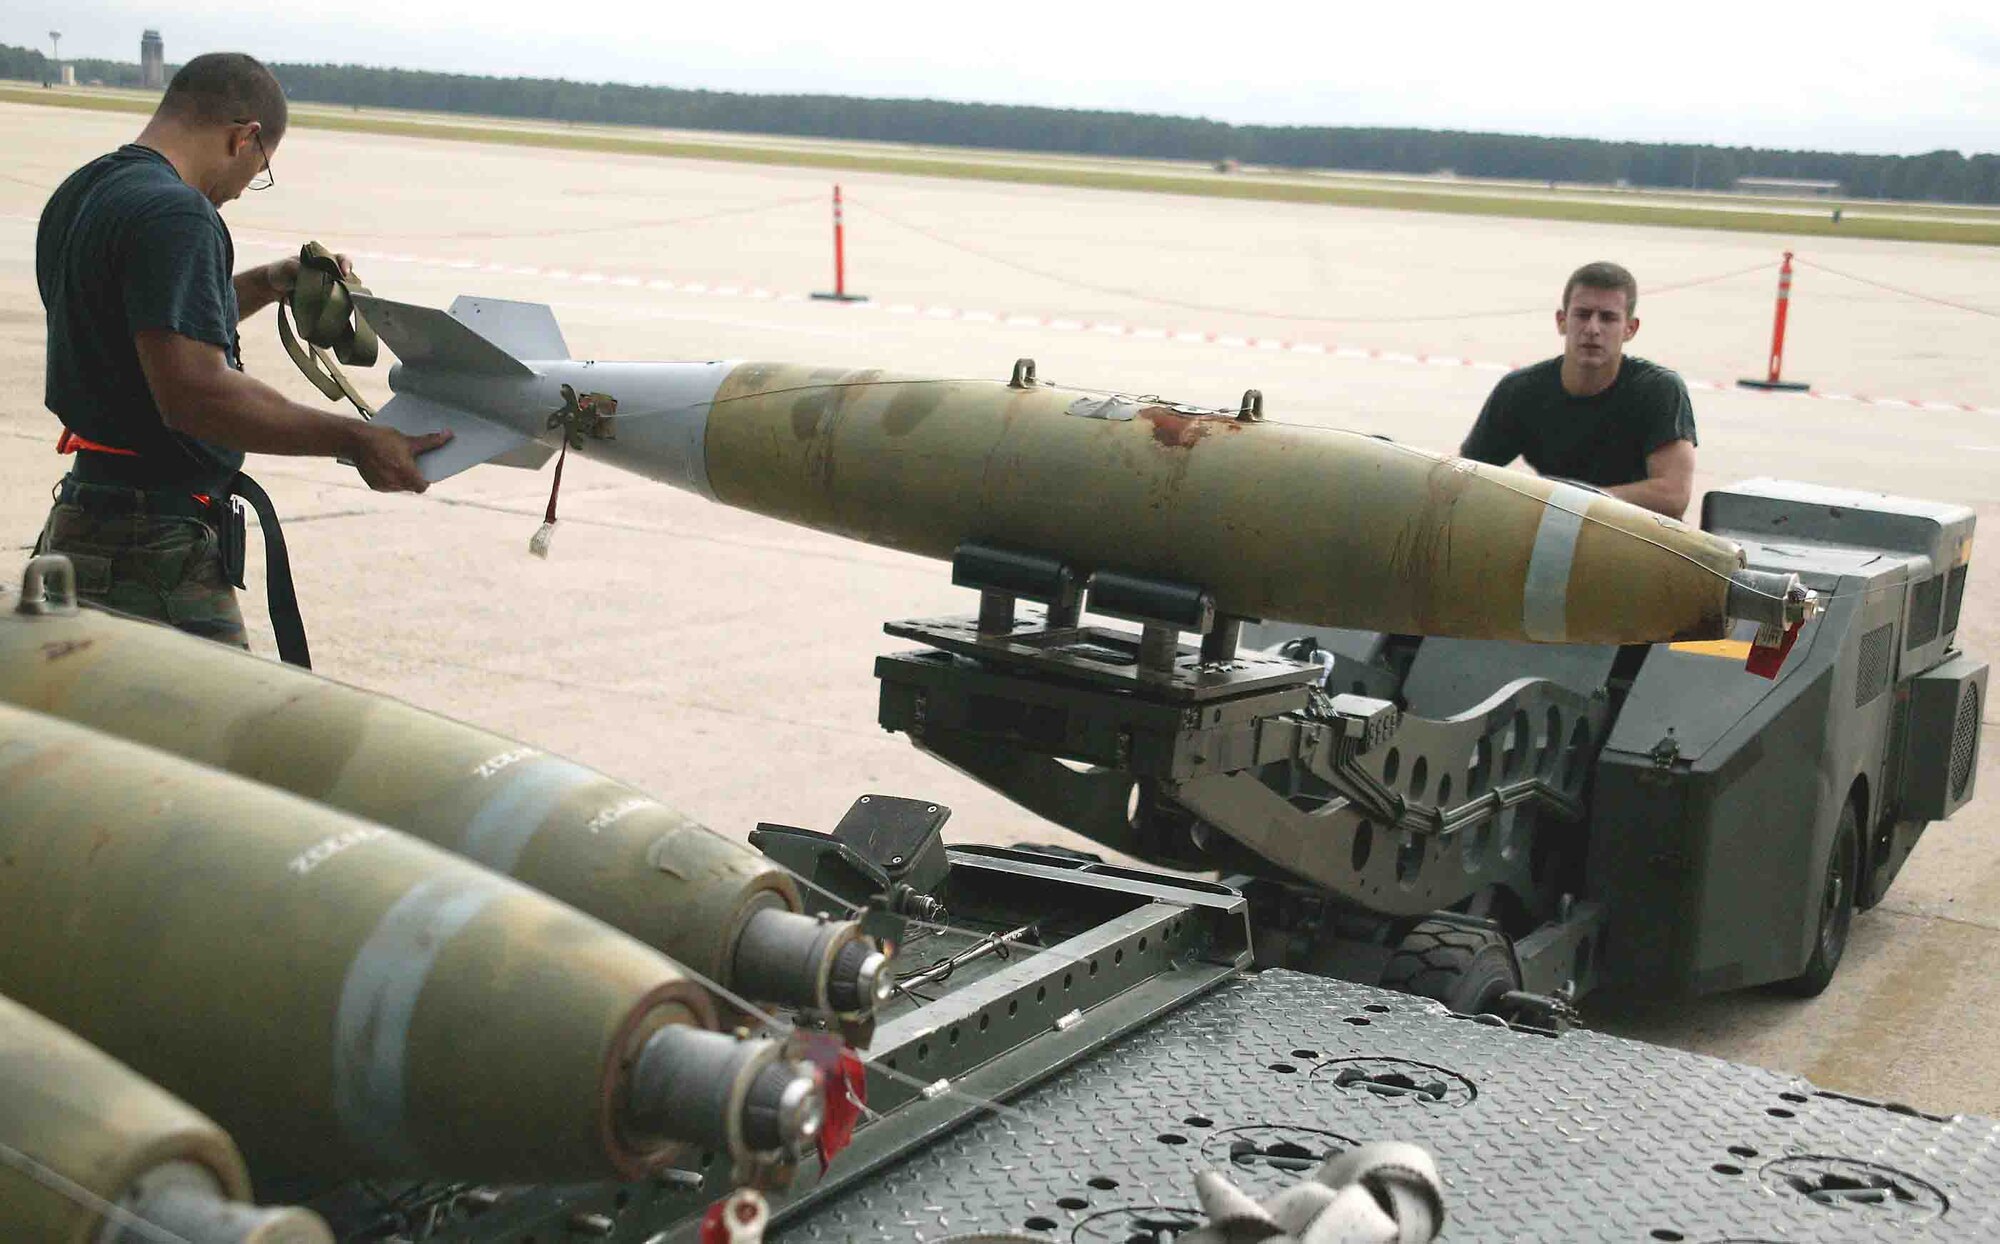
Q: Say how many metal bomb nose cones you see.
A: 4